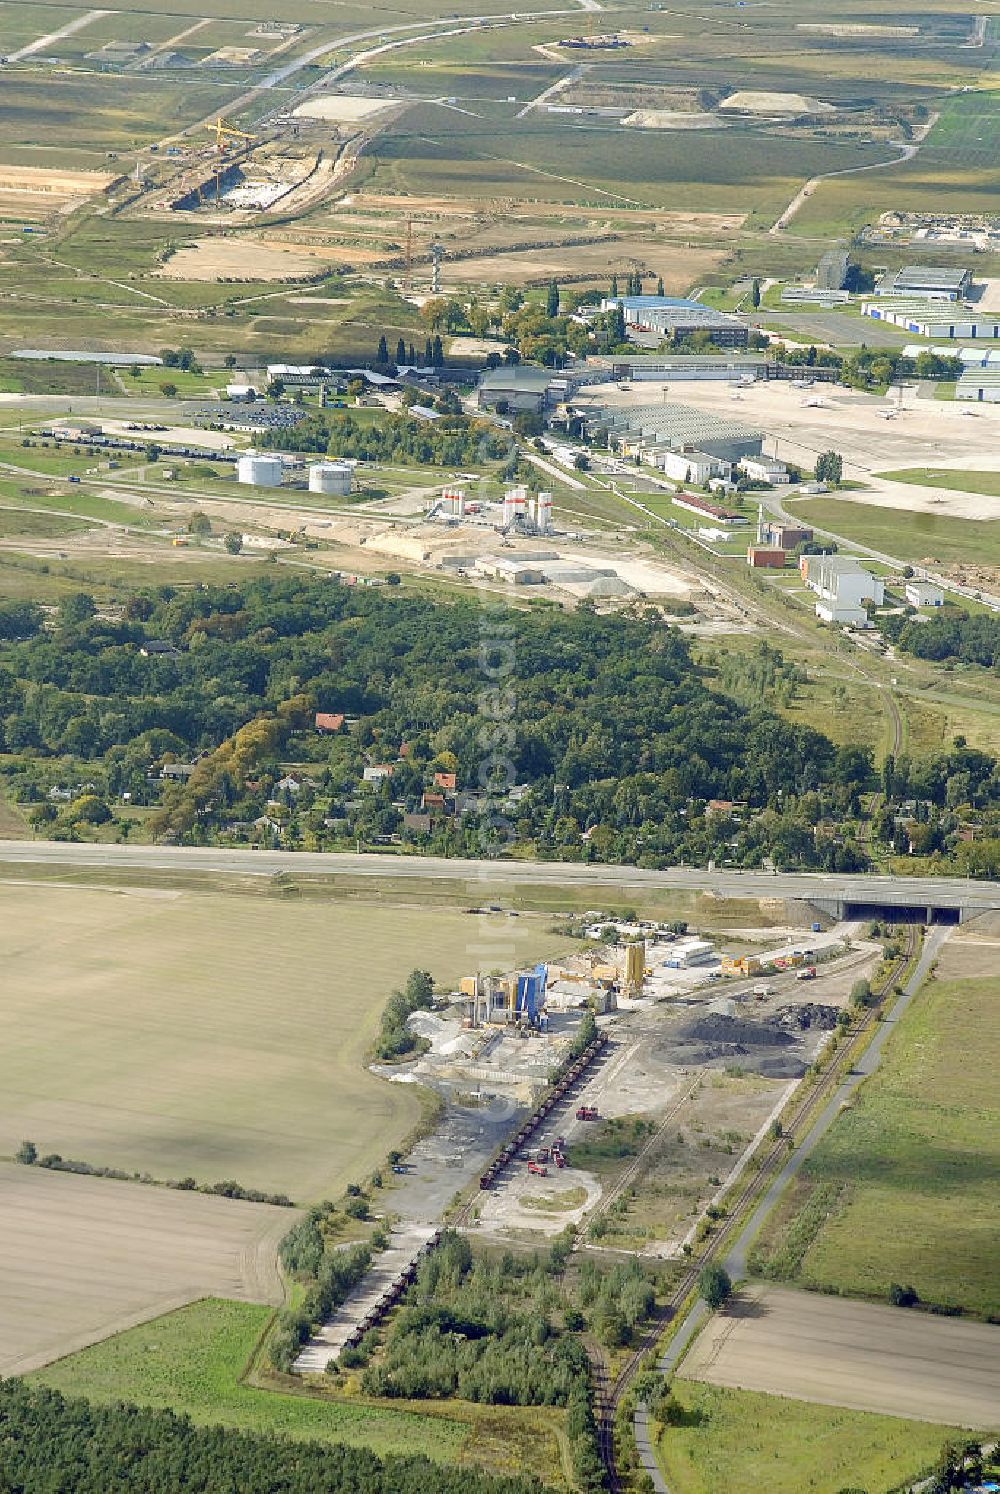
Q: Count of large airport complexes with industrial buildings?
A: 1